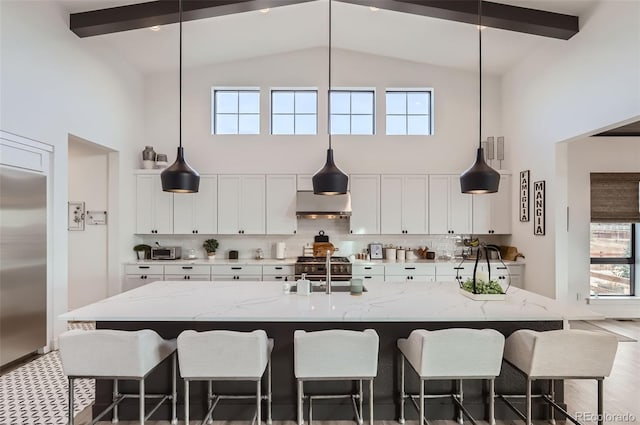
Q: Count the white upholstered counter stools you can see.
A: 5